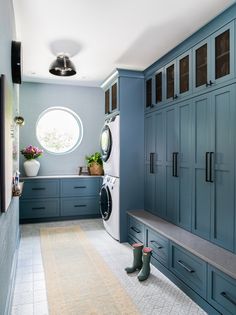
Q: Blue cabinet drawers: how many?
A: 8